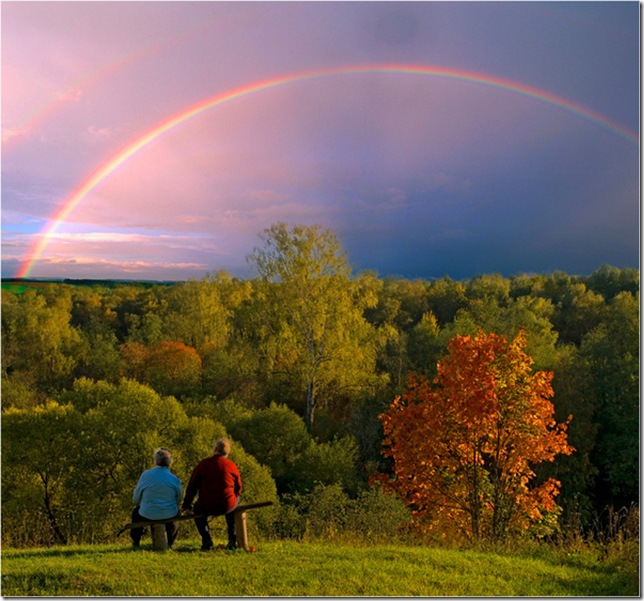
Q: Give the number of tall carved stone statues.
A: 0